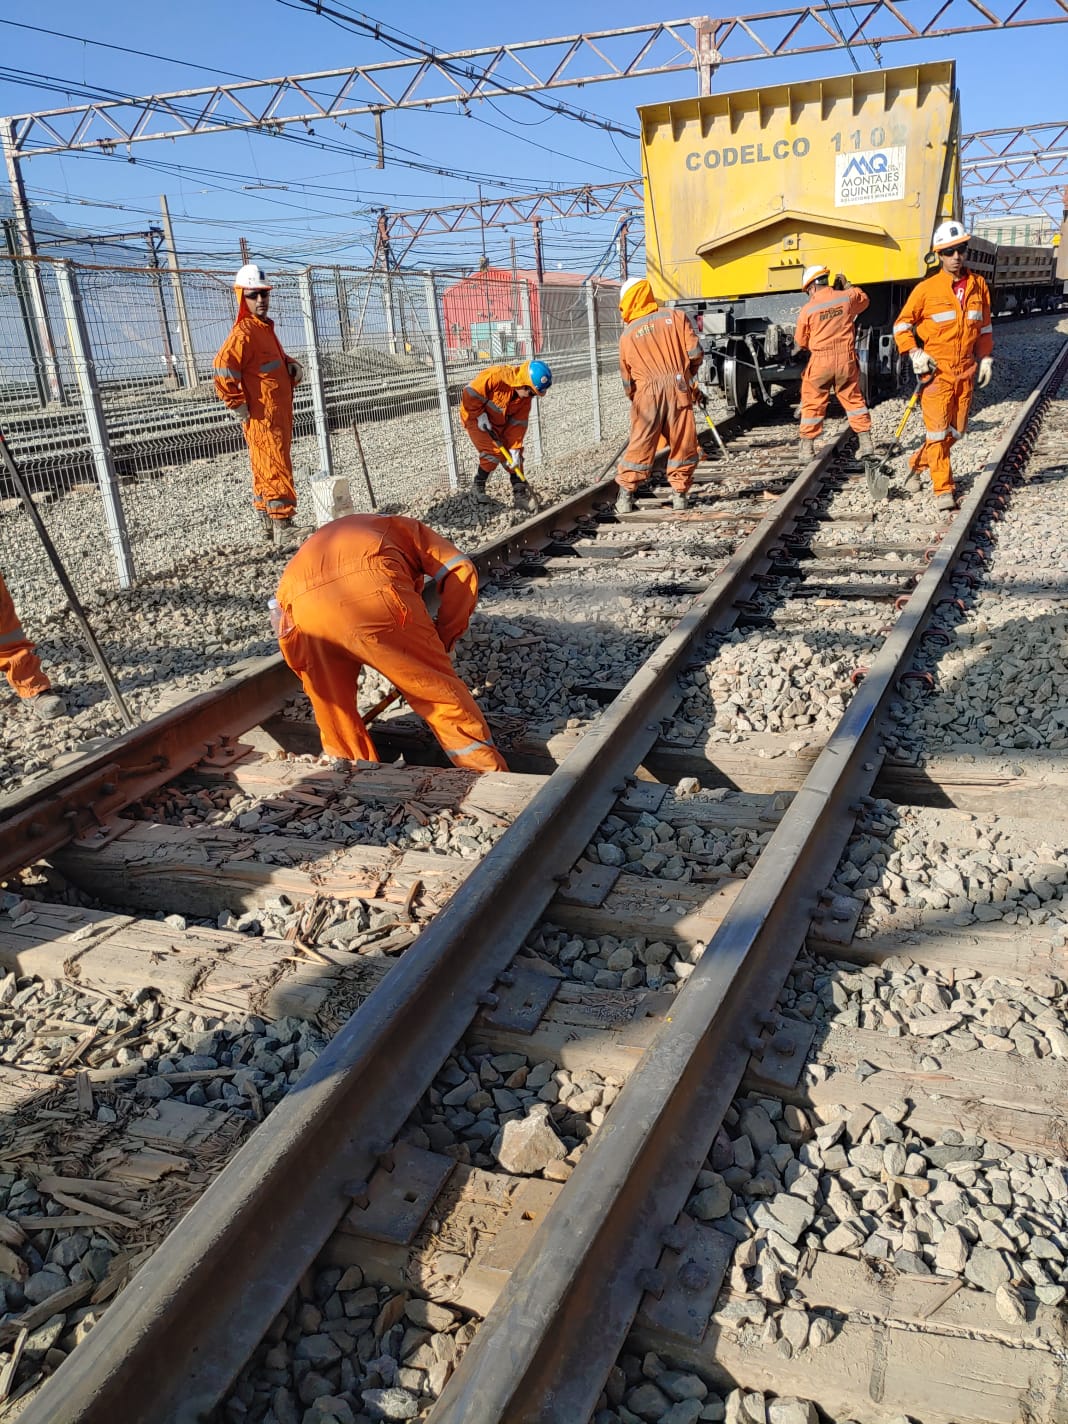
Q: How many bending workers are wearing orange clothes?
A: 2